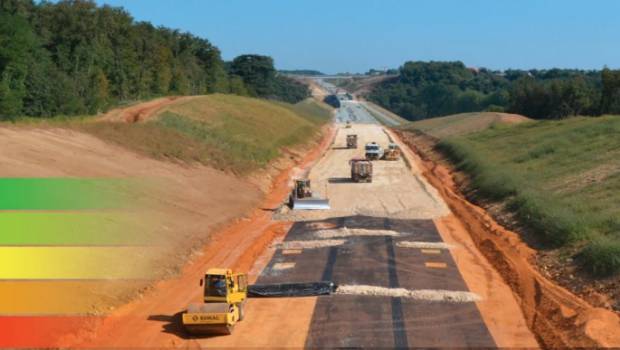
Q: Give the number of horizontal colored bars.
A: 5